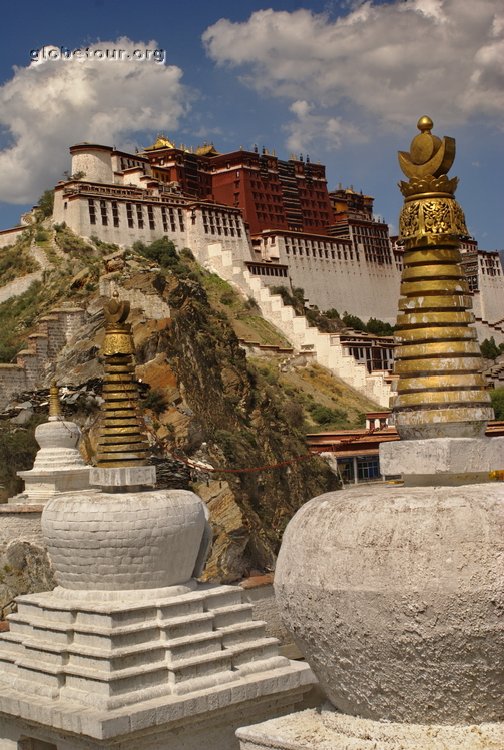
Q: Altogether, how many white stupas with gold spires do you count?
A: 3